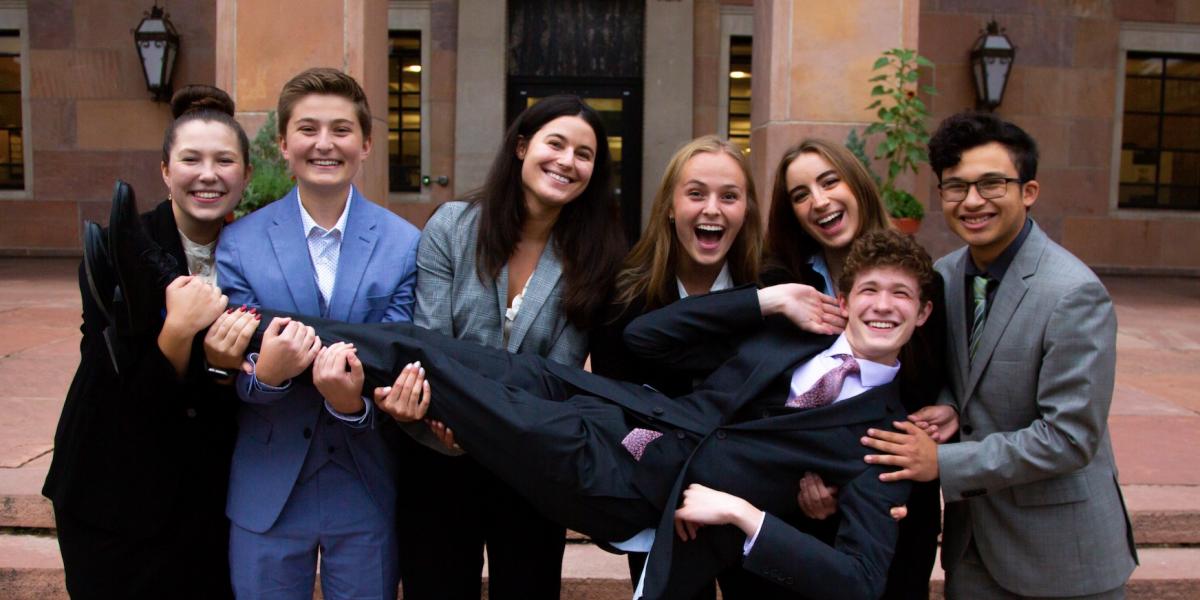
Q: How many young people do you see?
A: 7